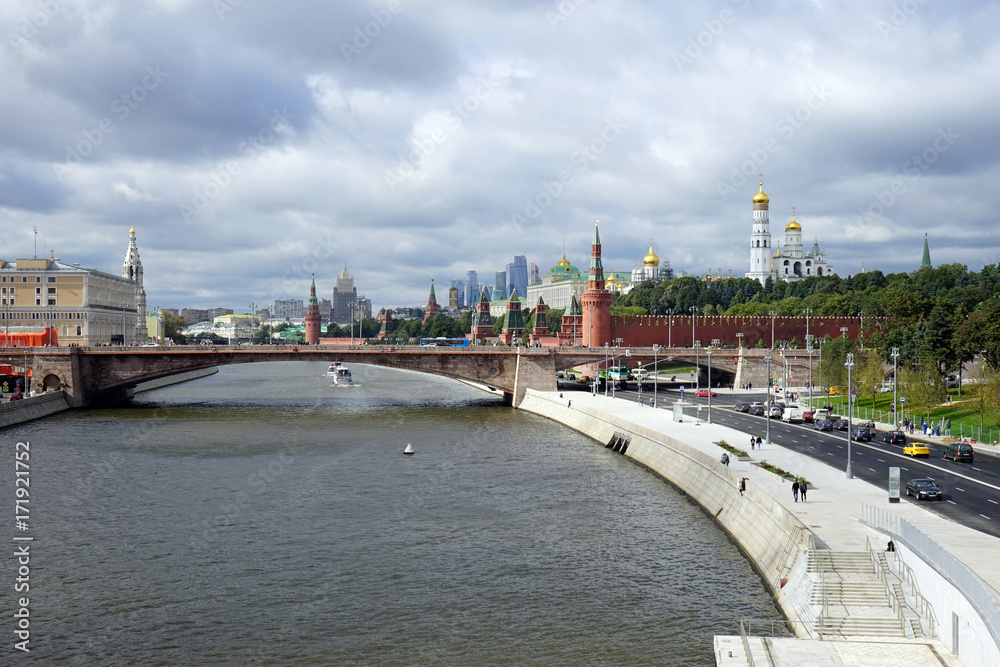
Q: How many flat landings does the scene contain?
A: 2